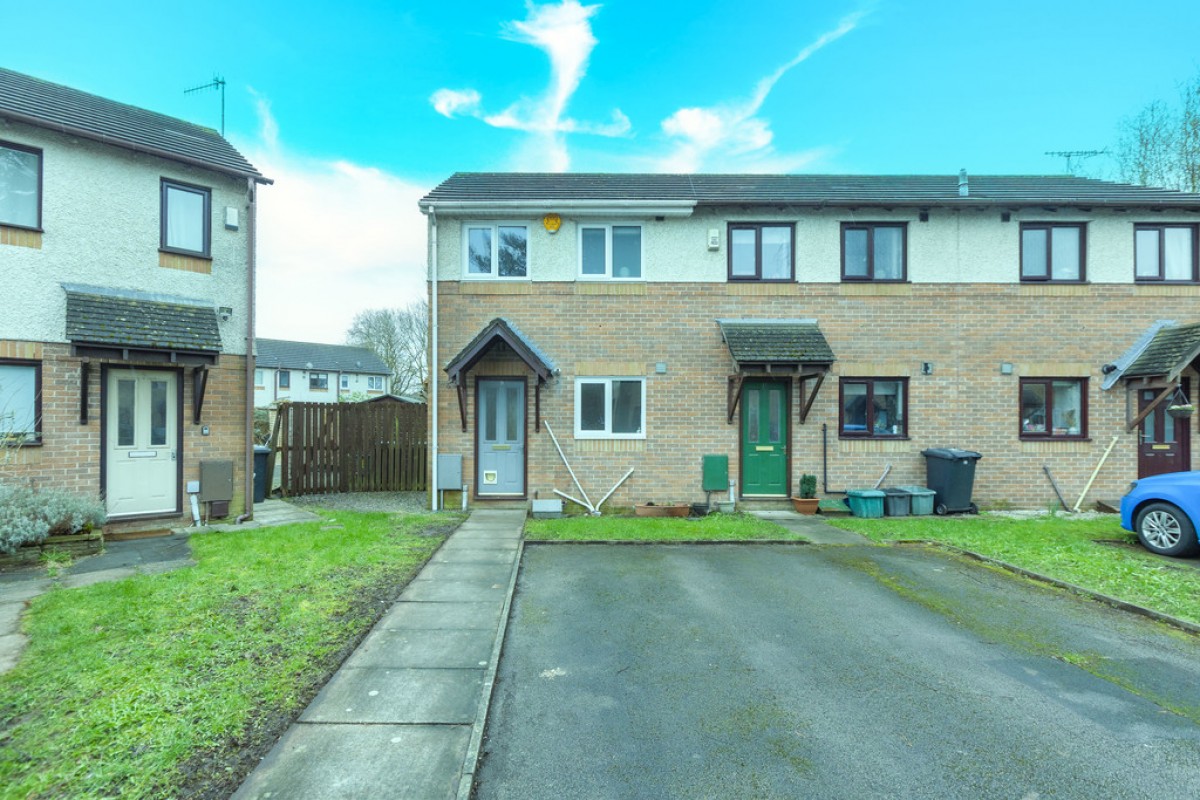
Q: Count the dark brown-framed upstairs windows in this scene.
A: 6